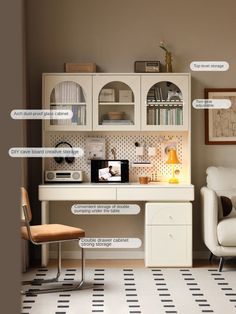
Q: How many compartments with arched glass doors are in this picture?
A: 3